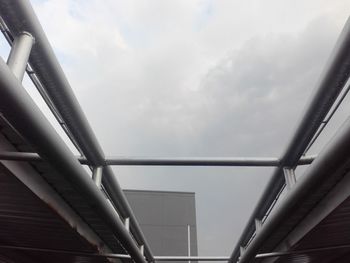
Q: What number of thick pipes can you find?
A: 4